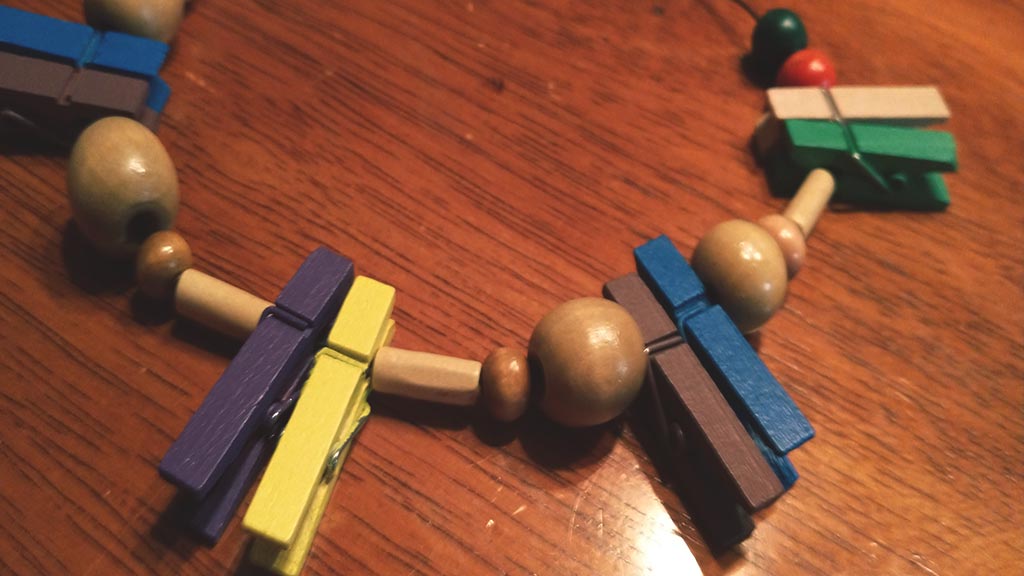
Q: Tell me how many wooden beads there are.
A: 12